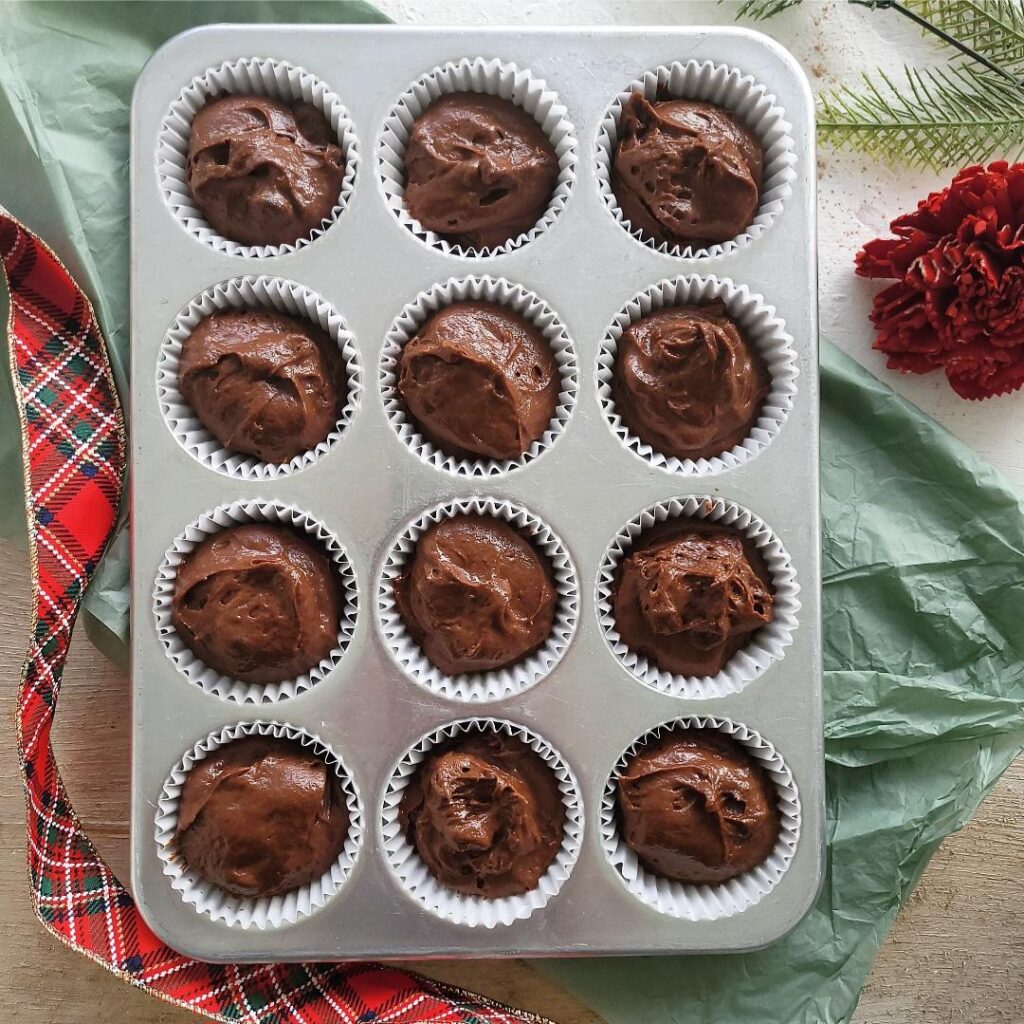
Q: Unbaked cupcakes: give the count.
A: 12